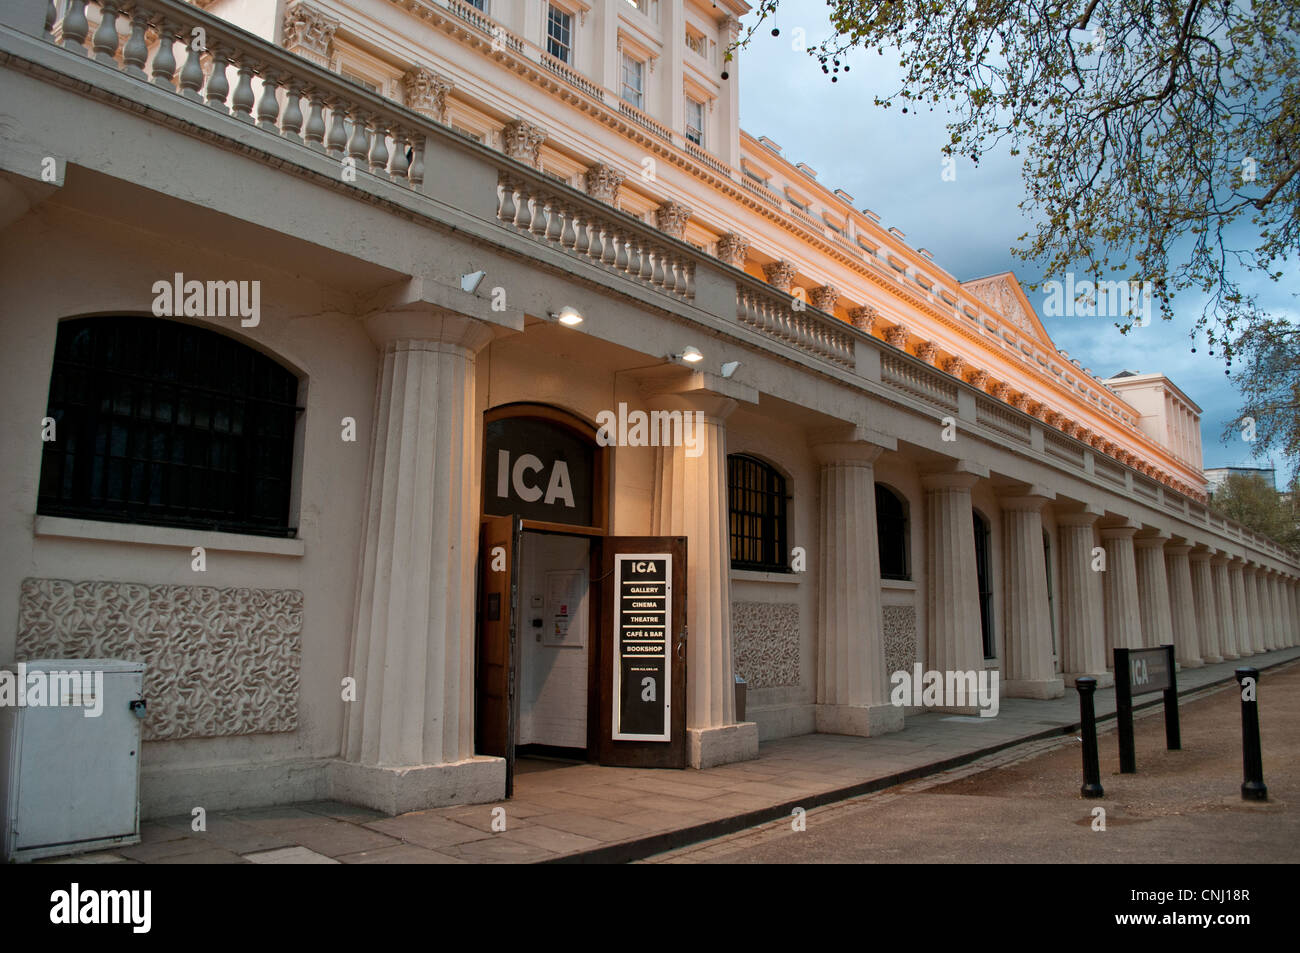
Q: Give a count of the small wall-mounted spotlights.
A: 4